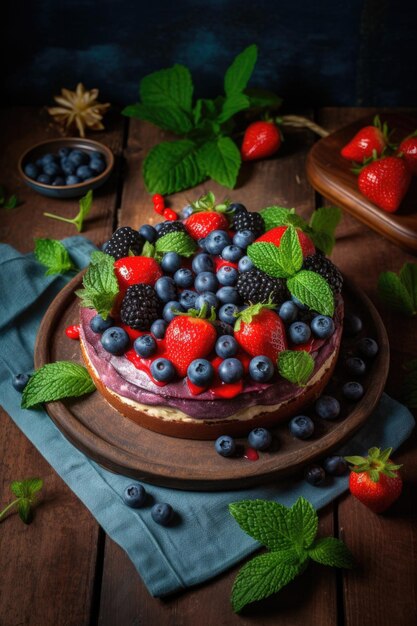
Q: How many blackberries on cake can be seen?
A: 6